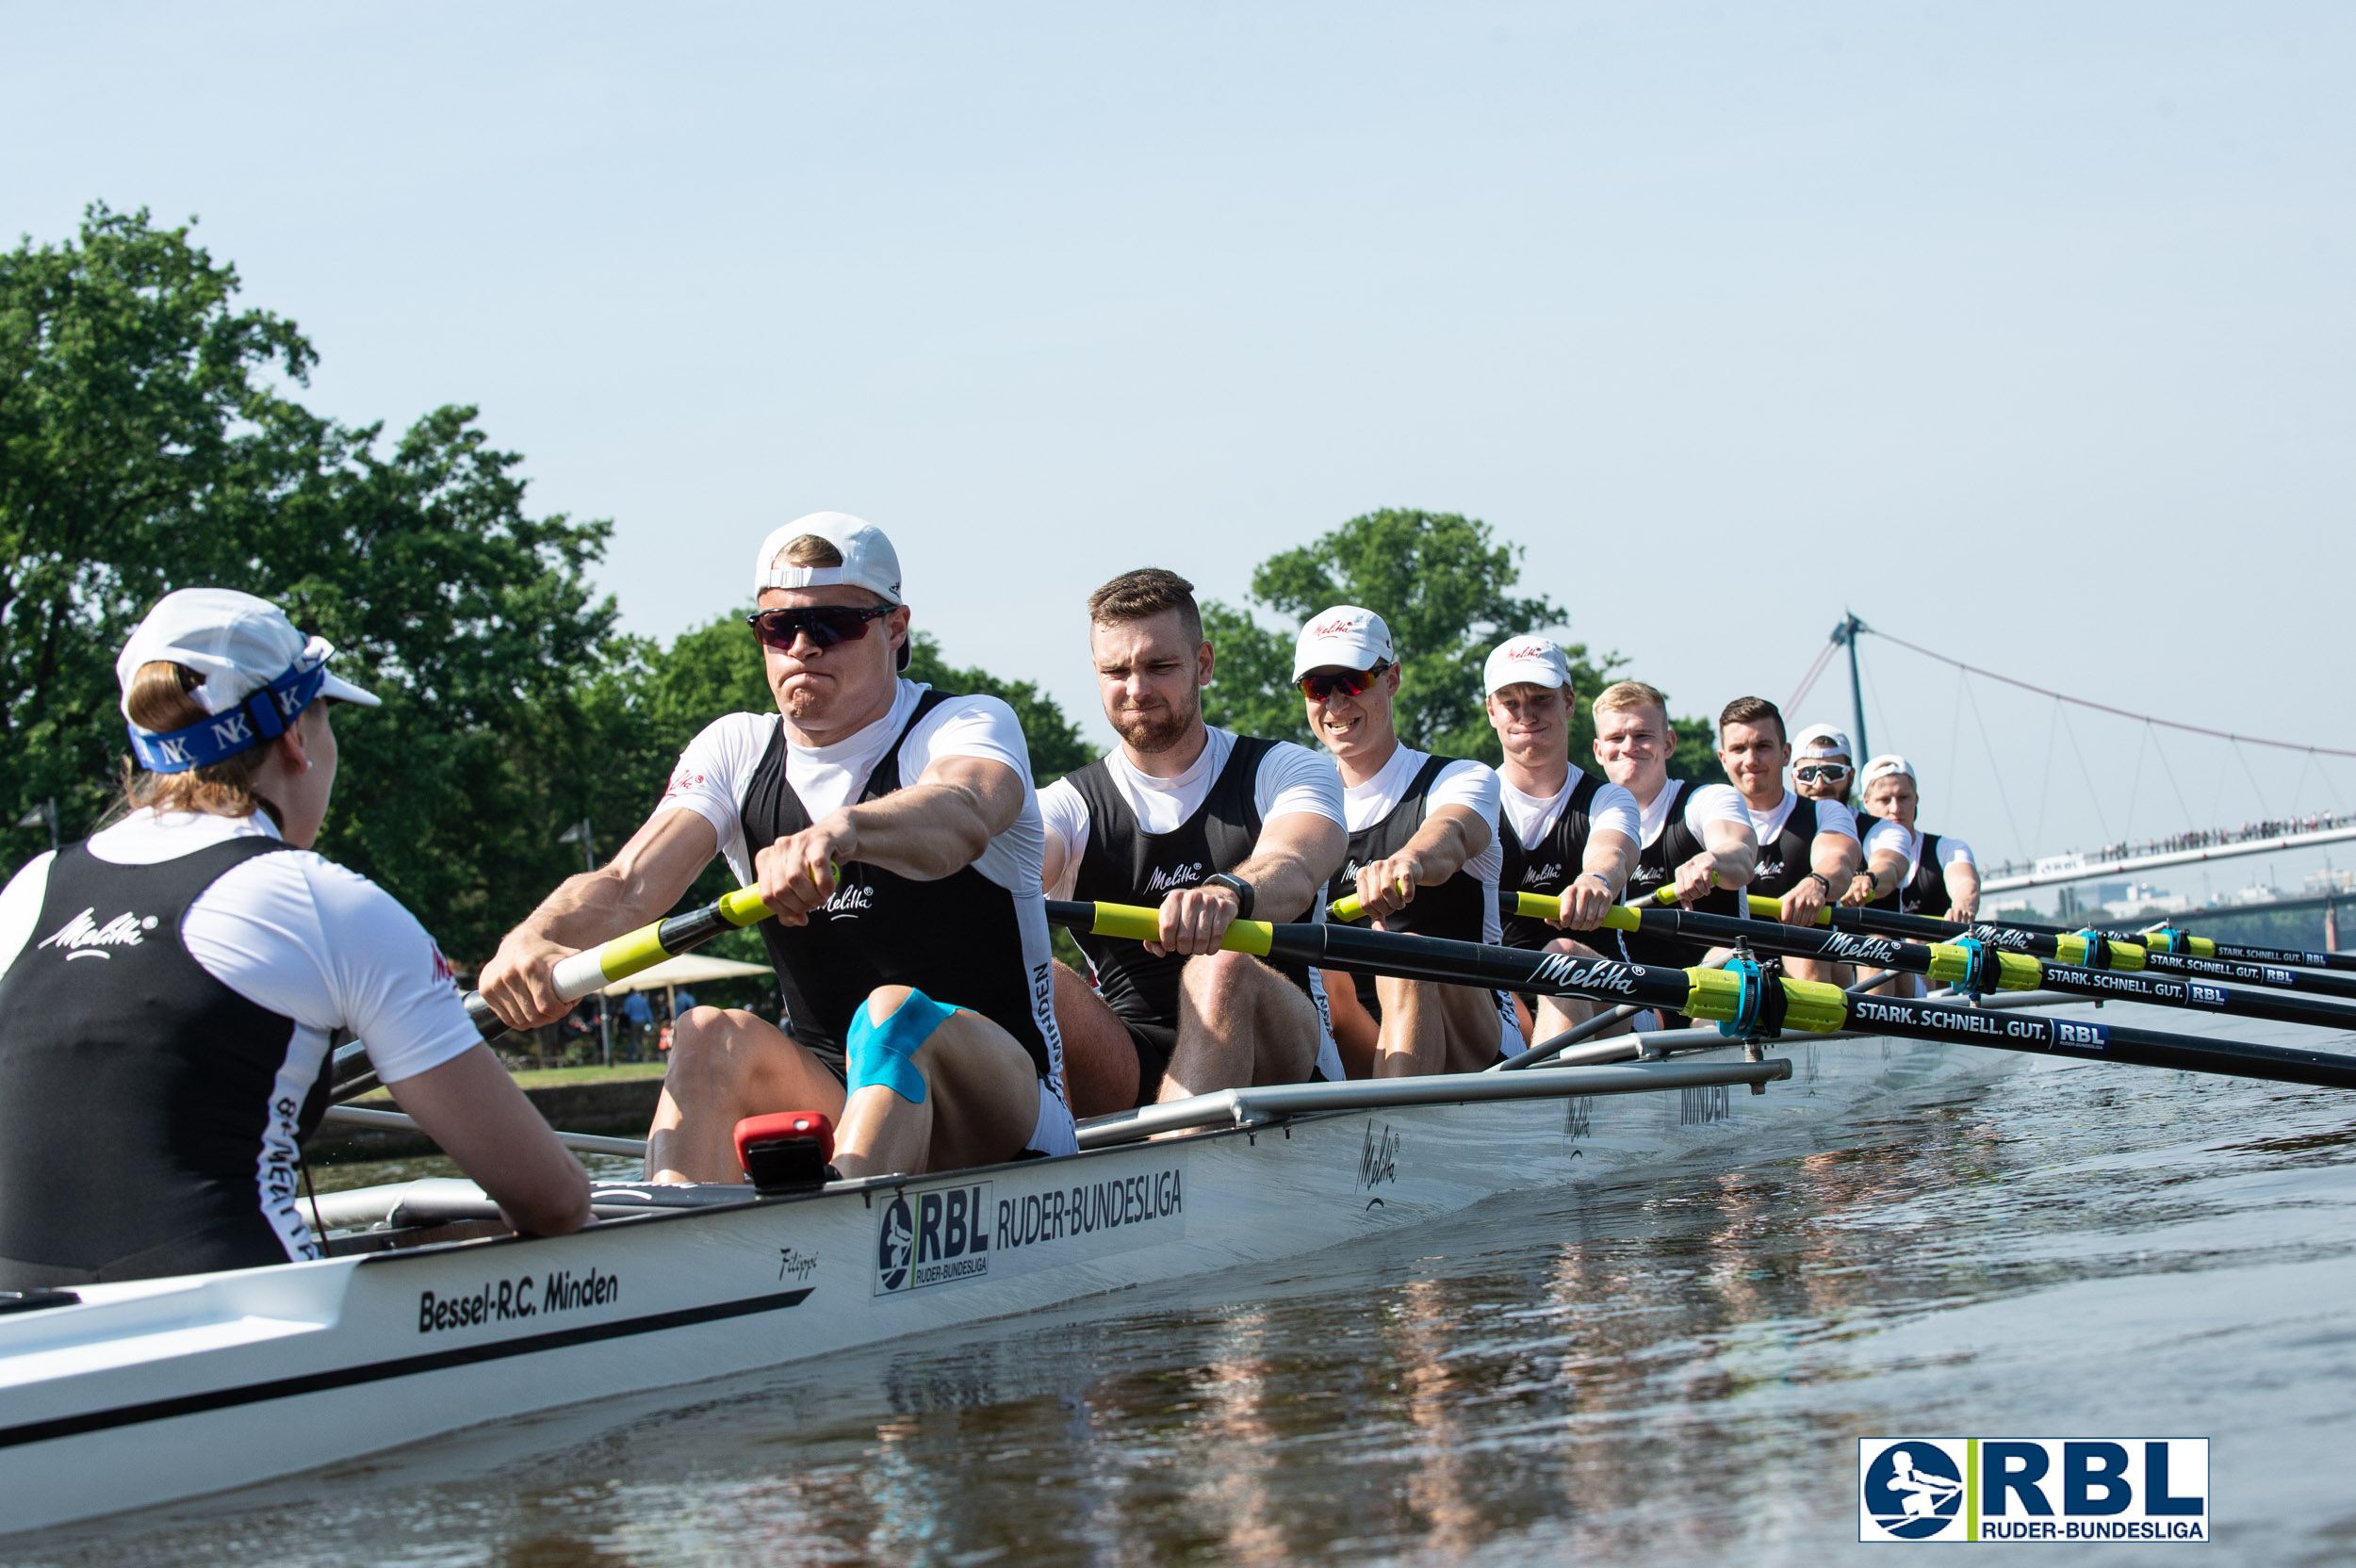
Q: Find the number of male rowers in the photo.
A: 8